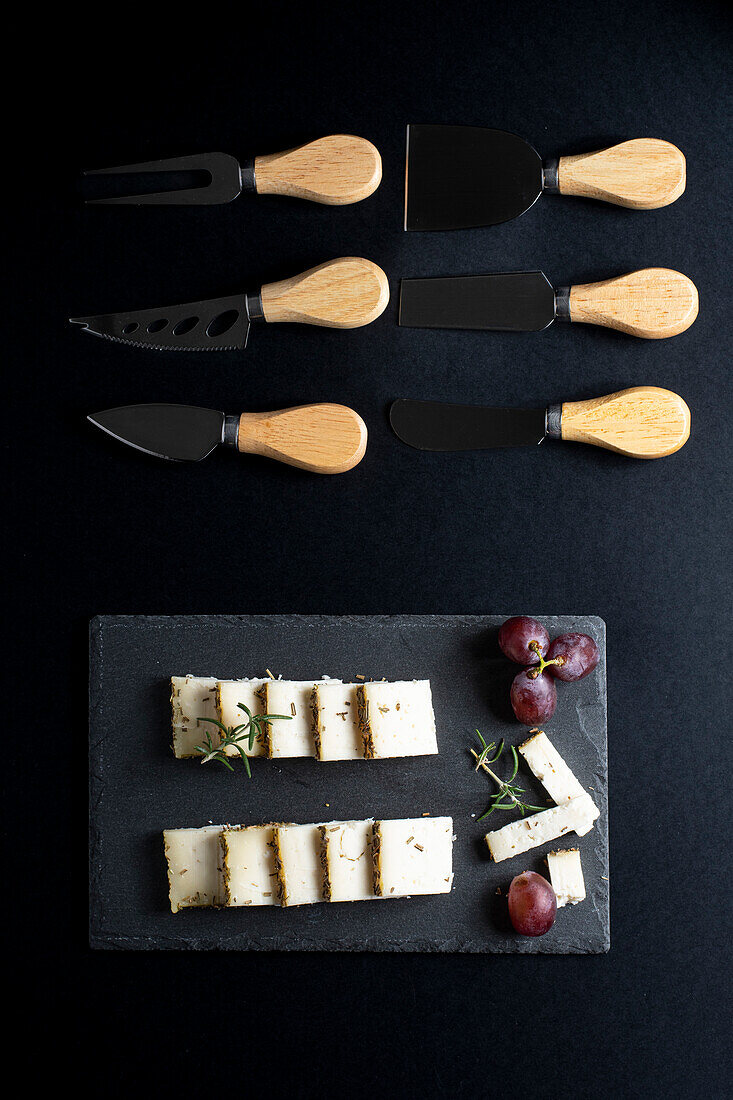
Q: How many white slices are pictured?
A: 13